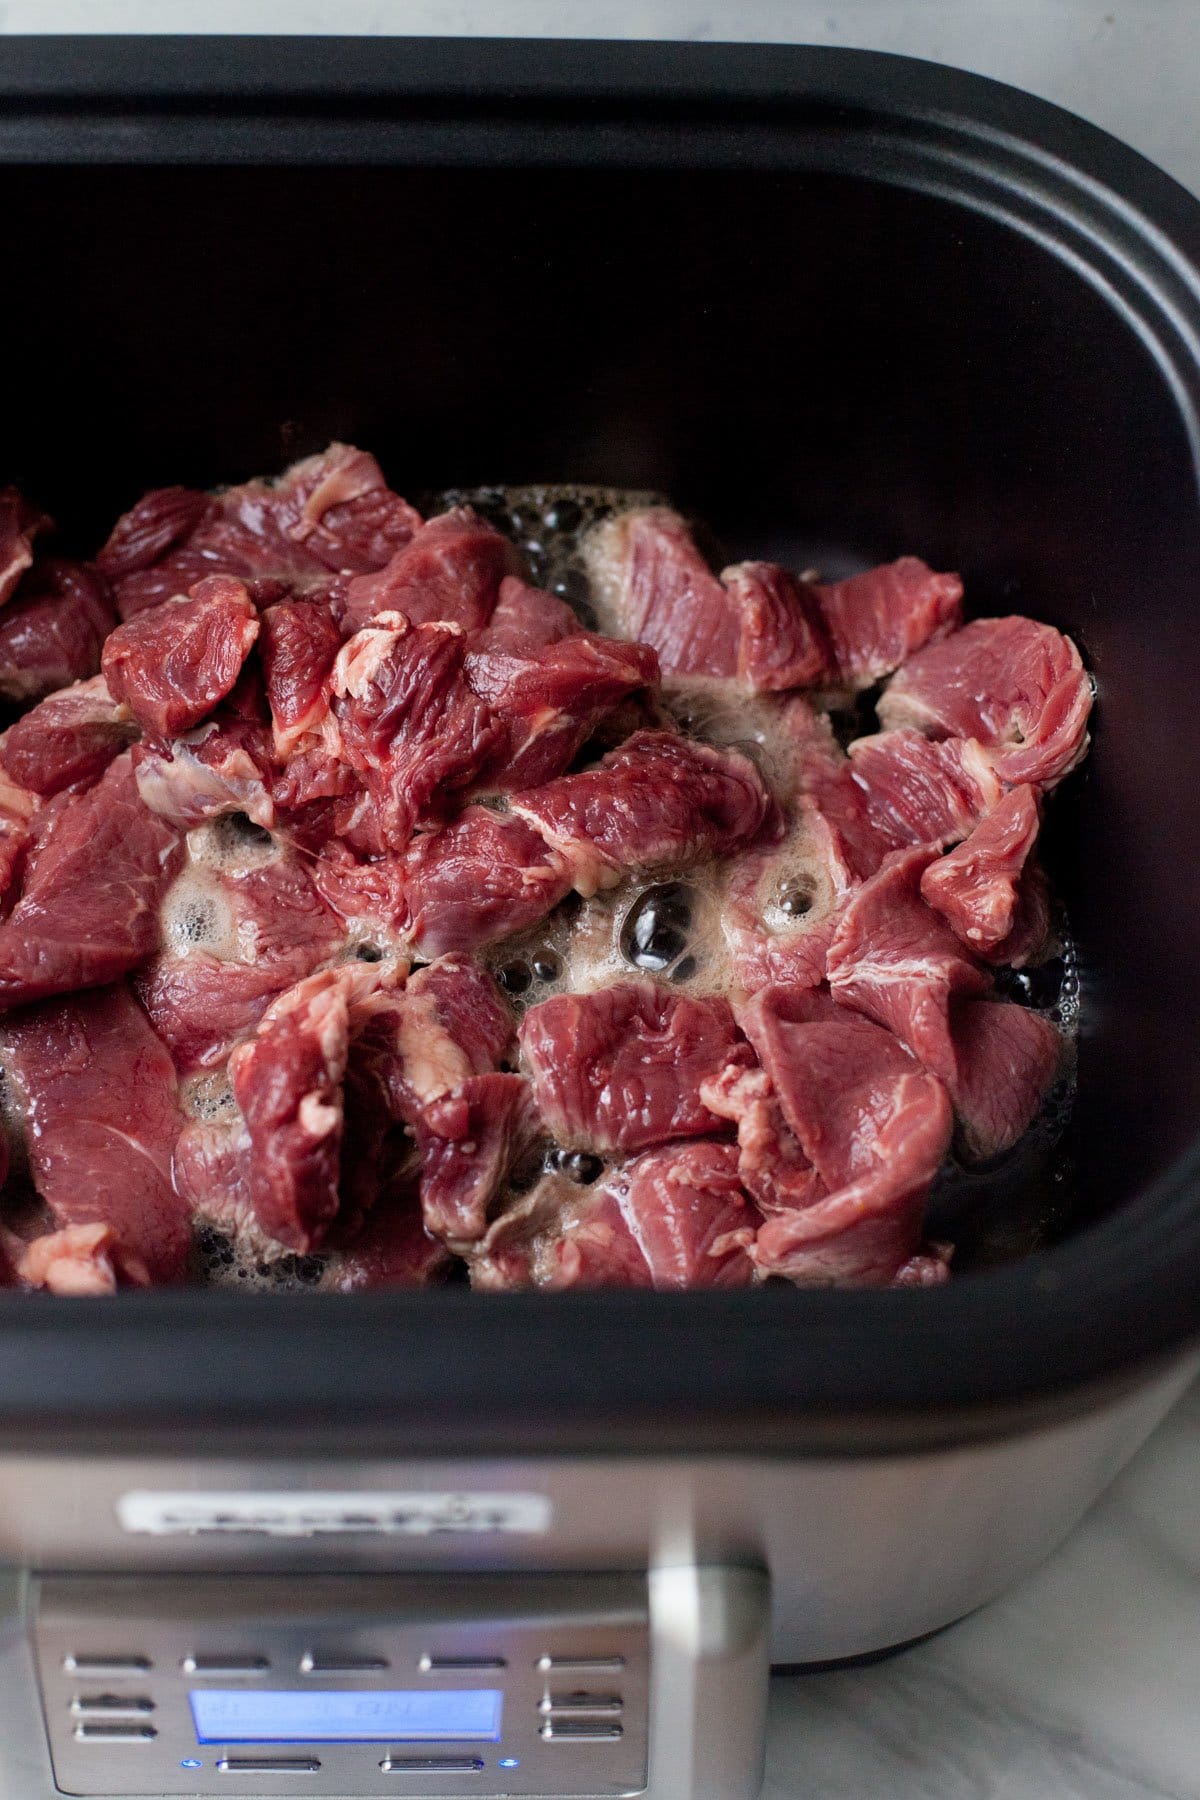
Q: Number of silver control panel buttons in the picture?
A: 11